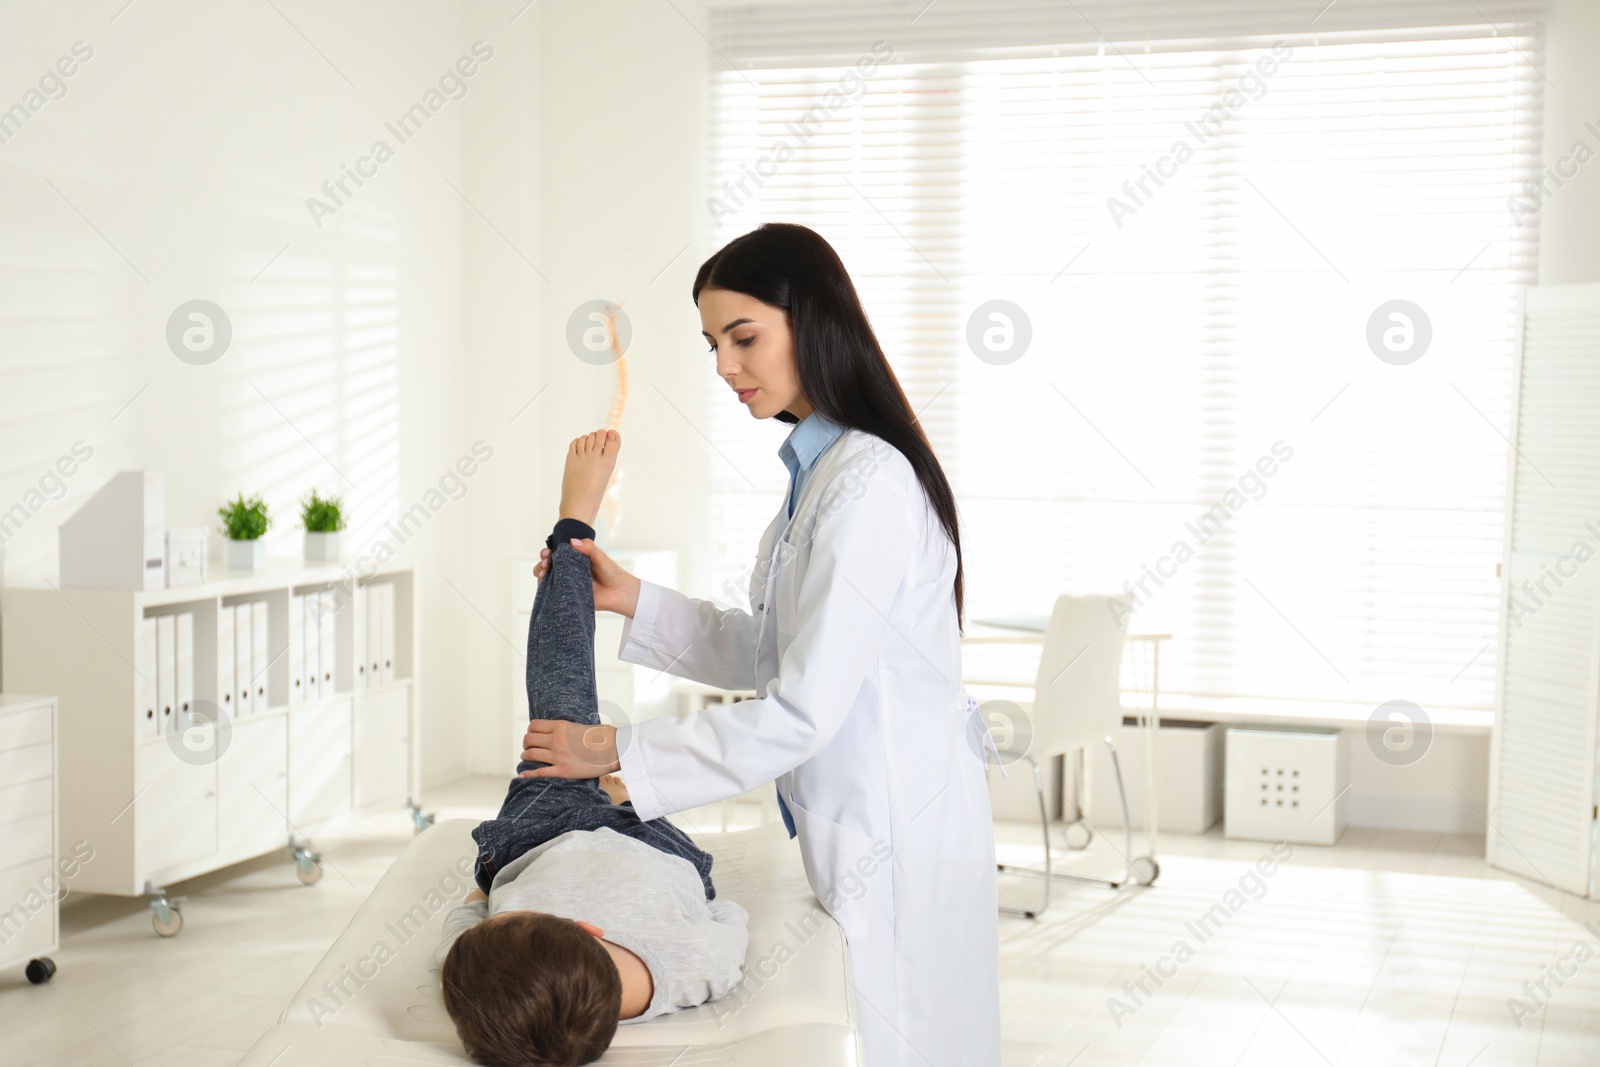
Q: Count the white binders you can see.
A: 12